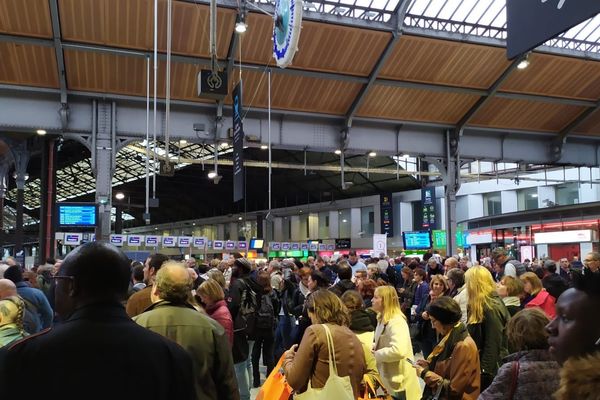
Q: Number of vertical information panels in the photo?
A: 3